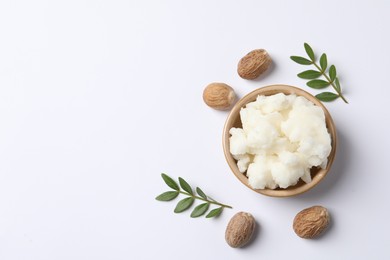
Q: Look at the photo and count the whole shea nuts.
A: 4